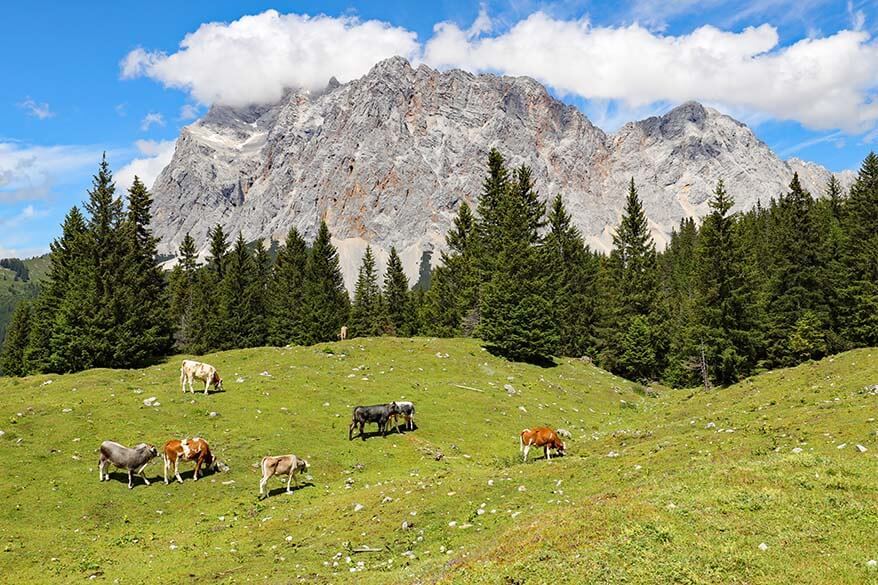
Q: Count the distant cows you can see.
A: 1